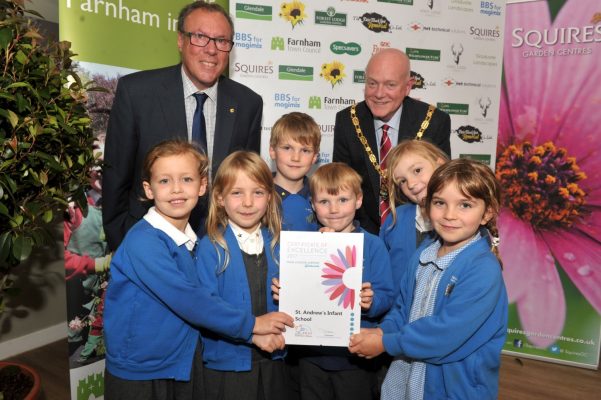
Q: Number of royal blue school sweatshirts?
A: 6